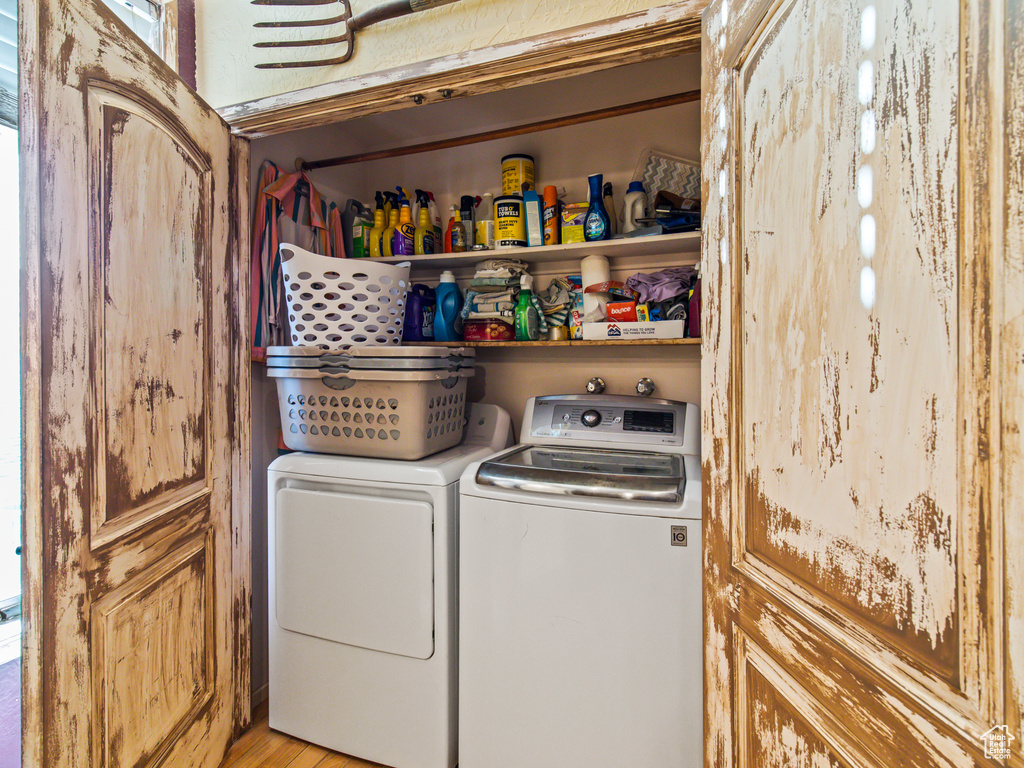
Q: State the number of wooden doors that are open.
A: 2